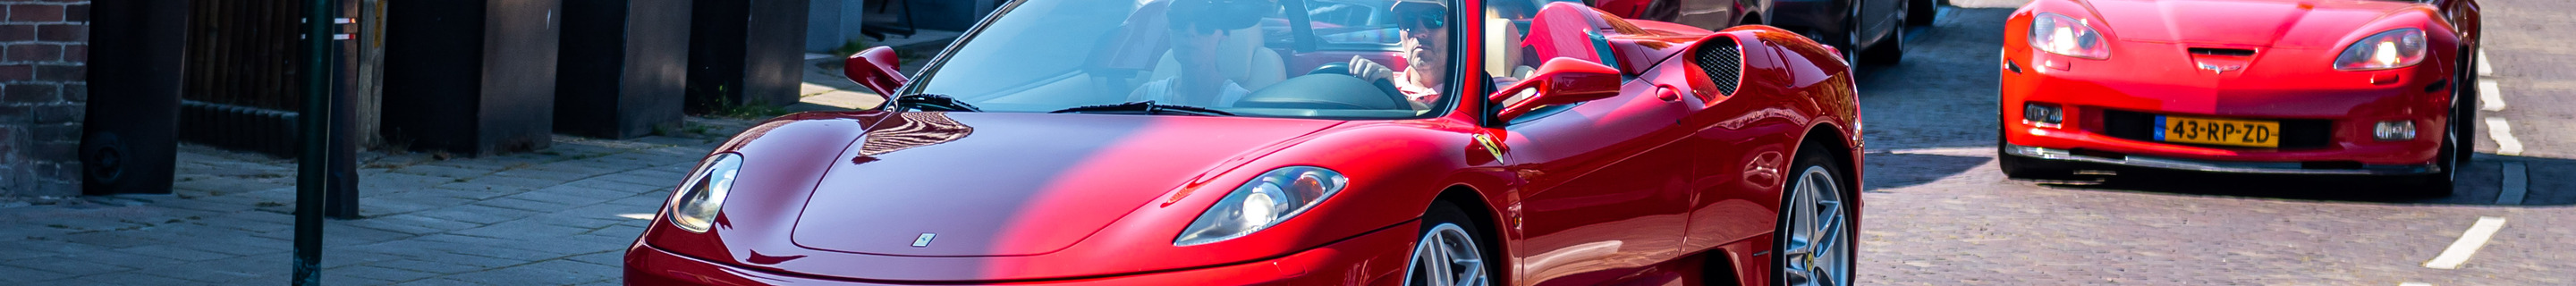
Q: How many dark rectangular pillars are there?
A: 3